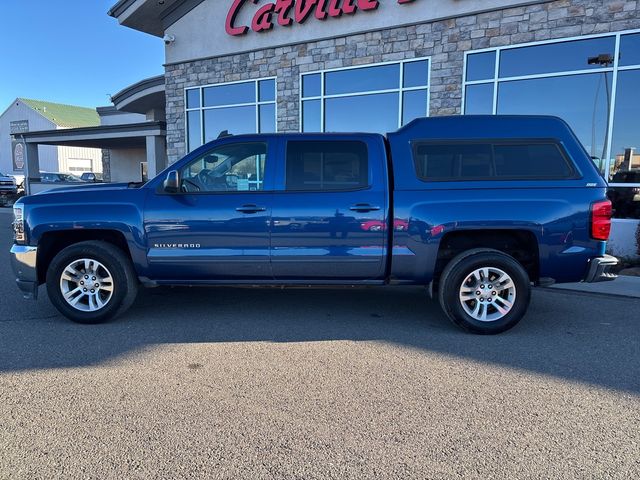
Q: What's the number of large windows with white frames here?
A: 3